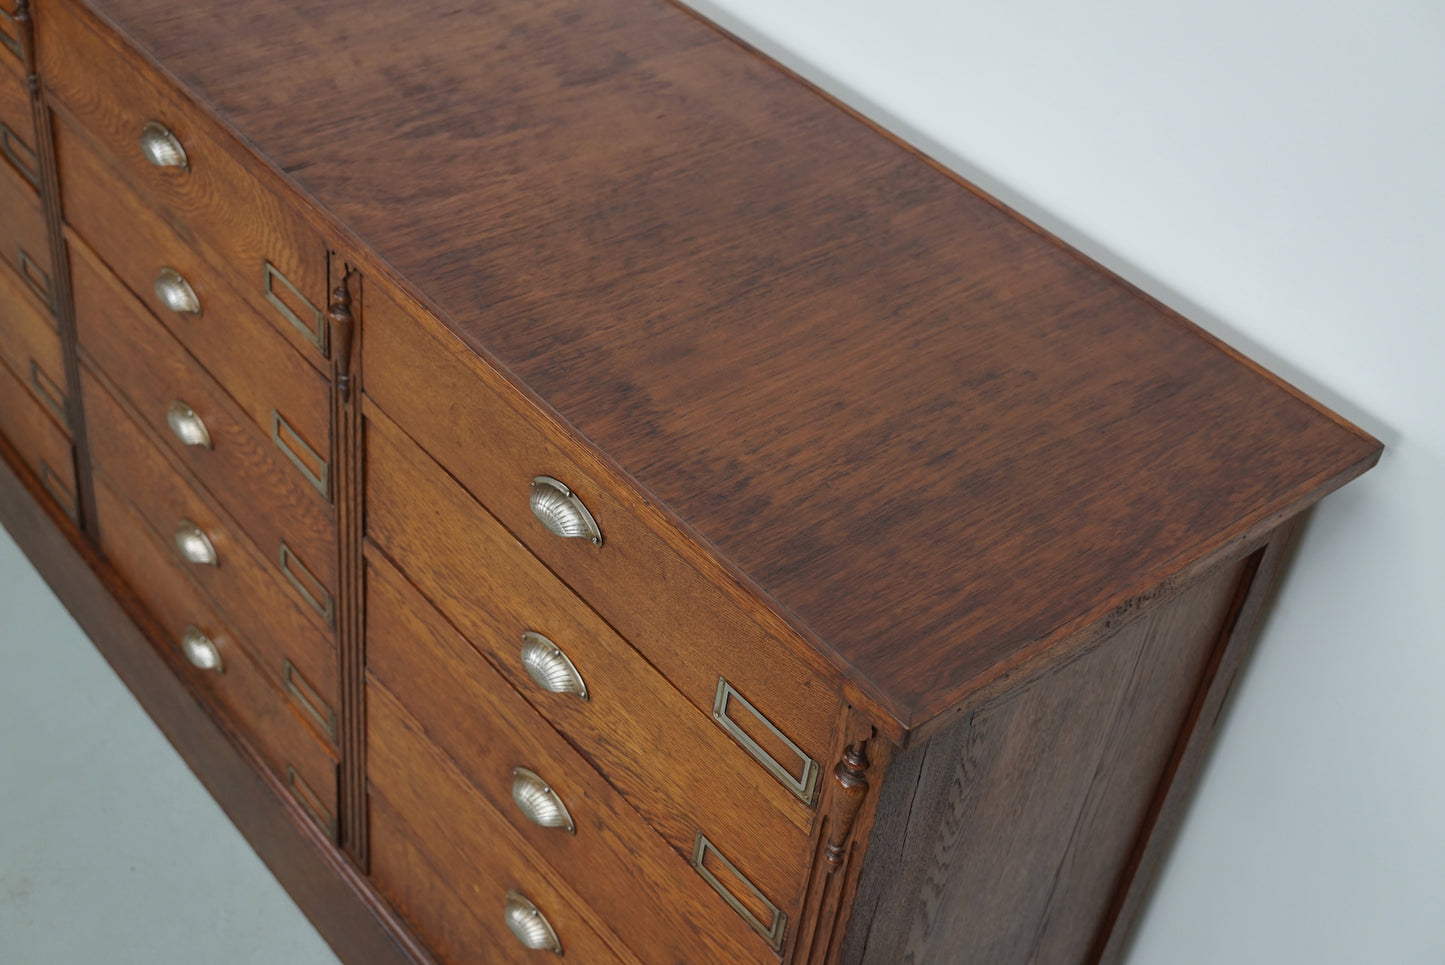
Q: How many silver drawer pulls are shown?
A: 9